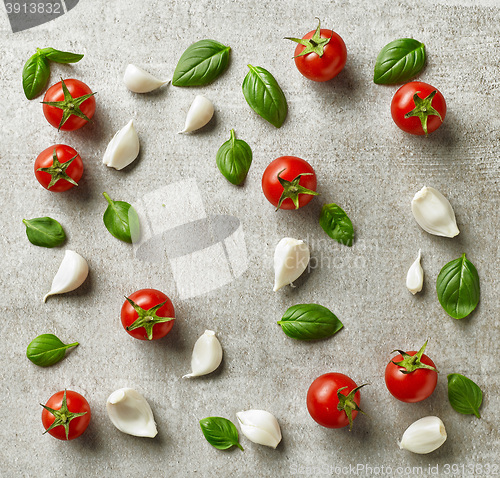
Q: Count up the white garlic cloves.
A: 11